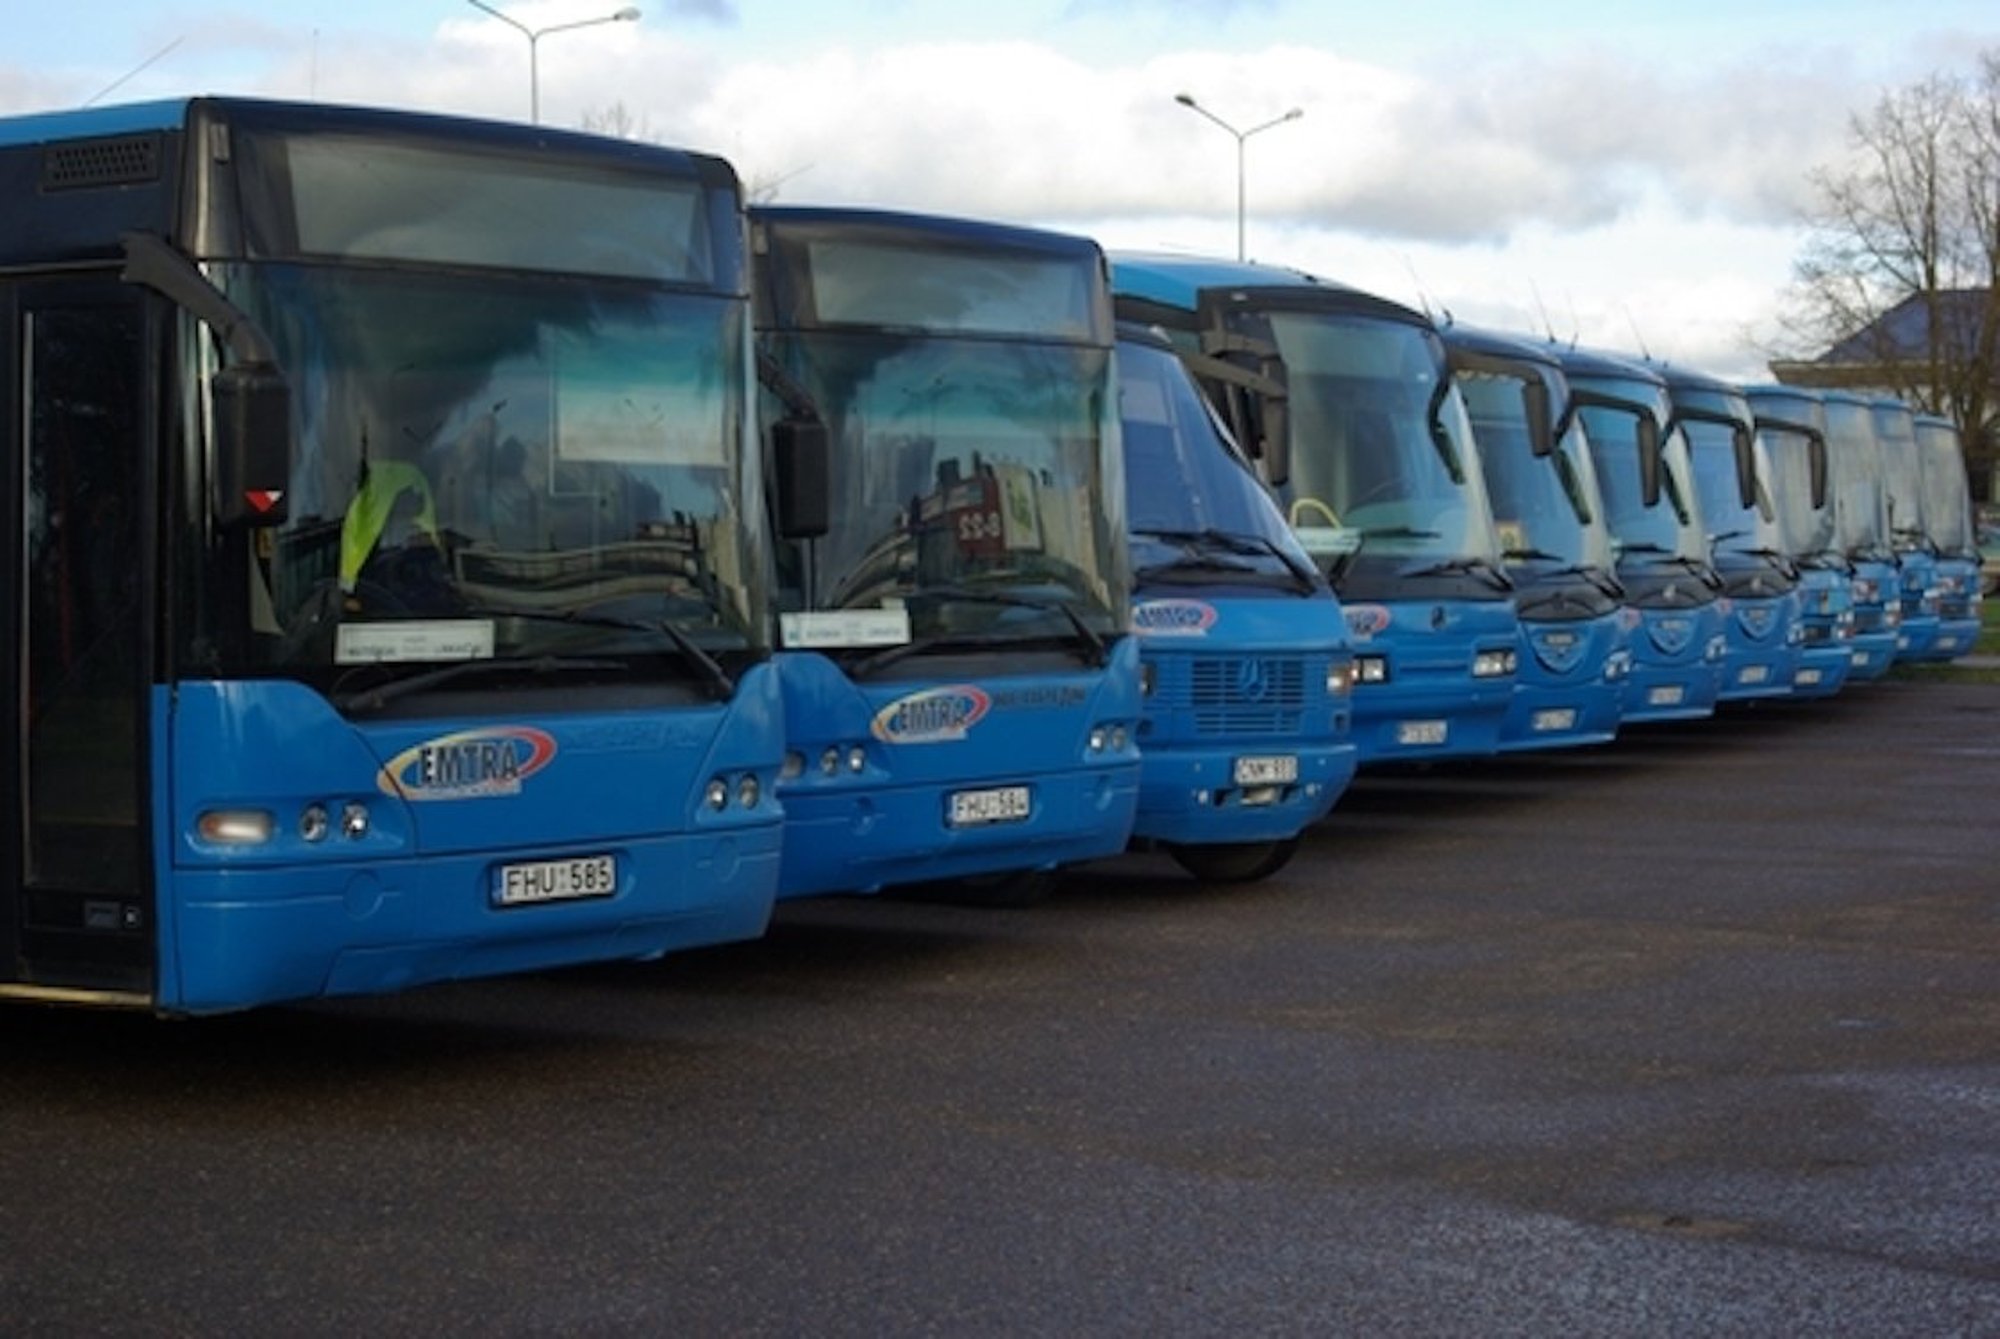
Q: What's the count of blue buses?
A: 11